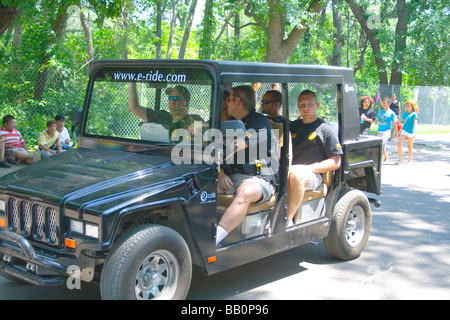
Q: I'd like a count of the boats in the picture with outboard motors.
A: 0